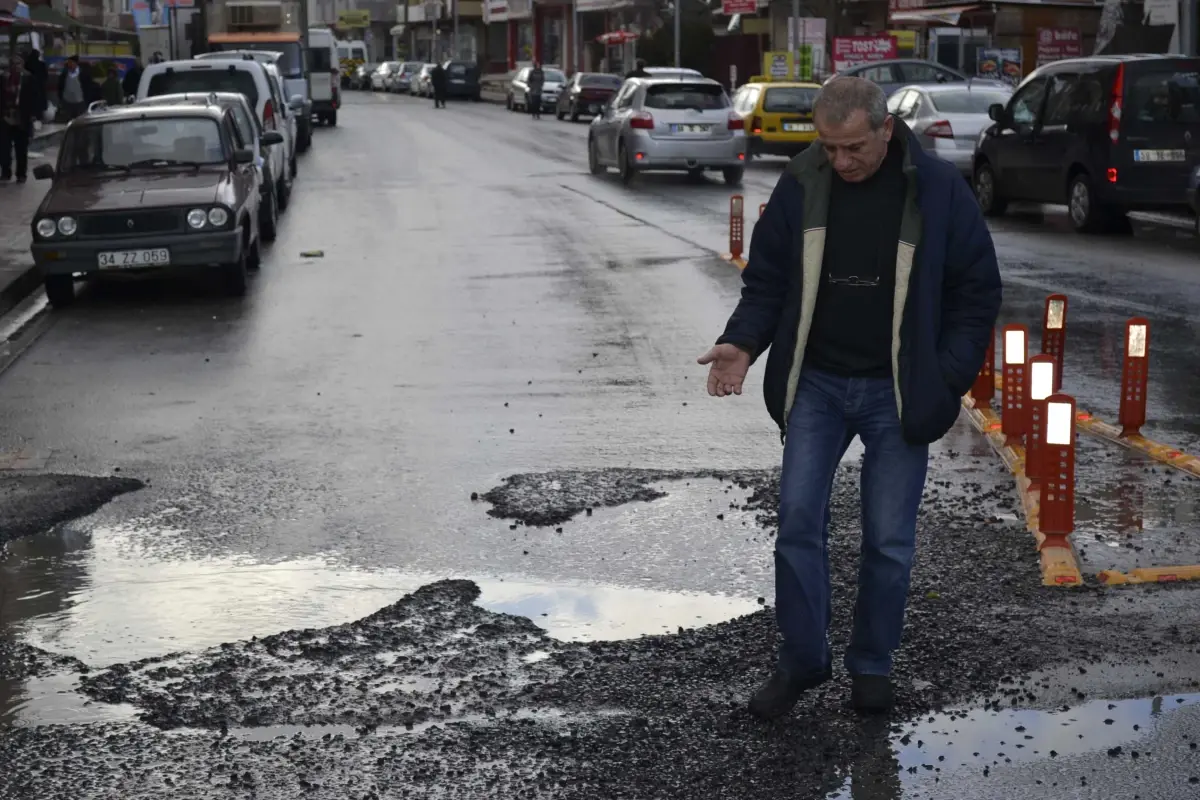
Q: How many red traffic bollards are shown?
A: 8